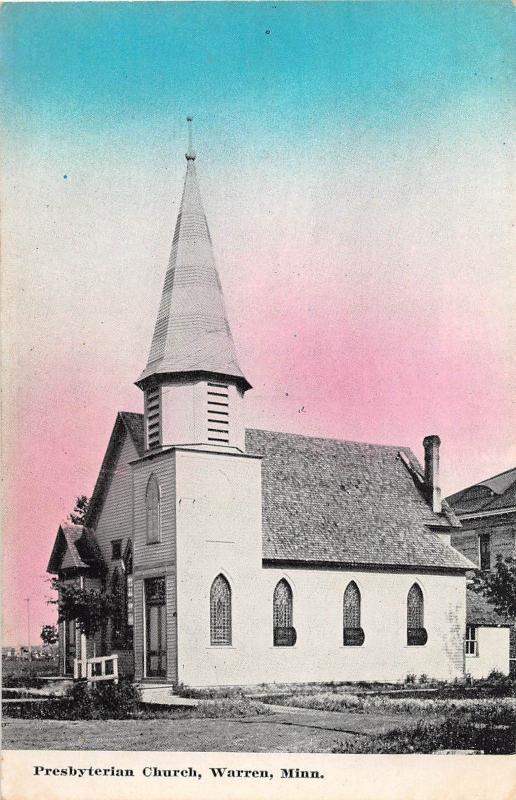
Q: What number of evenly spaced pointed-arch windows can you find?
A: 4